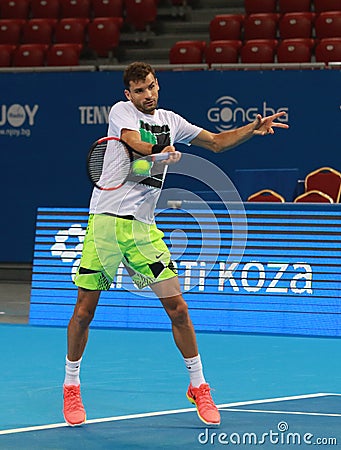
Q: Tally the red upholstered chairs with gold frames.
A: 3